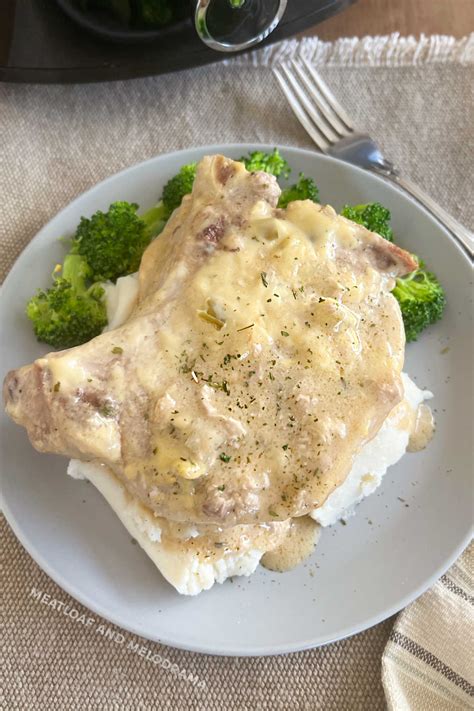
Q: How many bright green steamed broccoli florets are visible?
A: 7